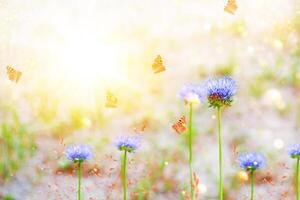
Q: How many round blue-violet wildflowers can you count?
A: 6